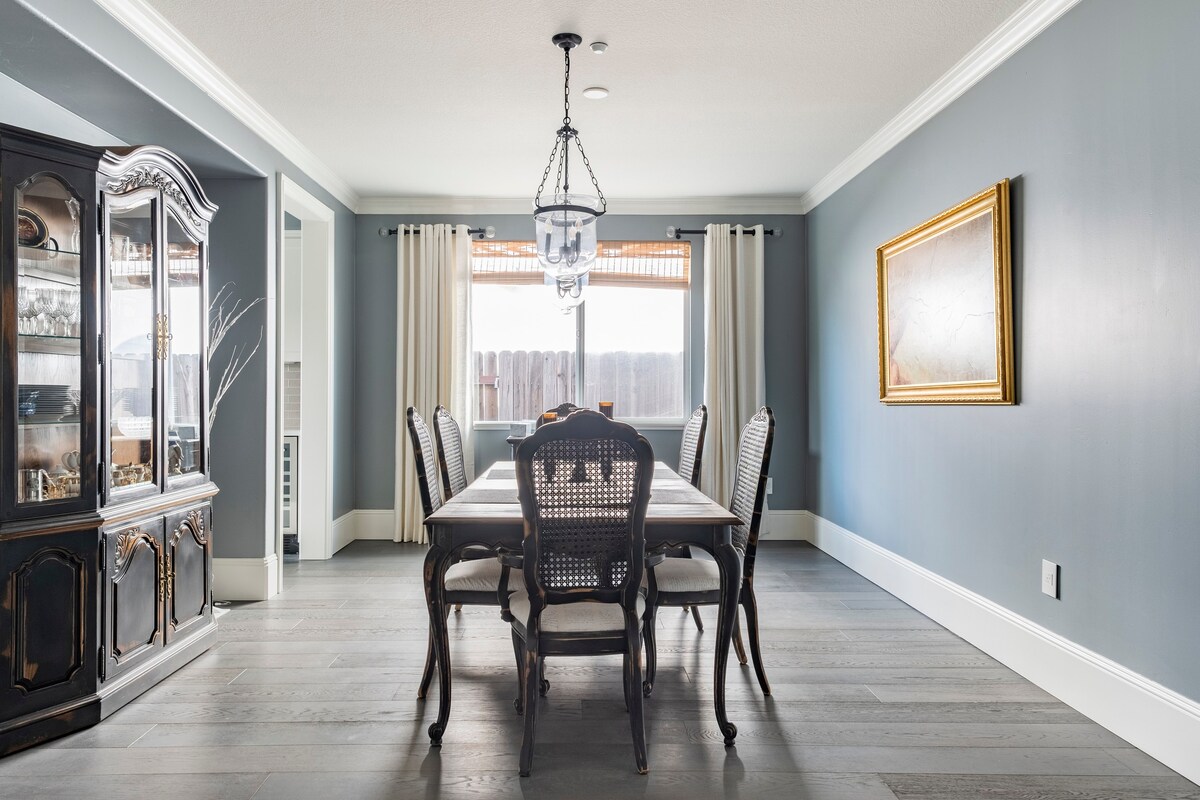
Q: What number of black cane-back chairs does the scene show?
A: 6